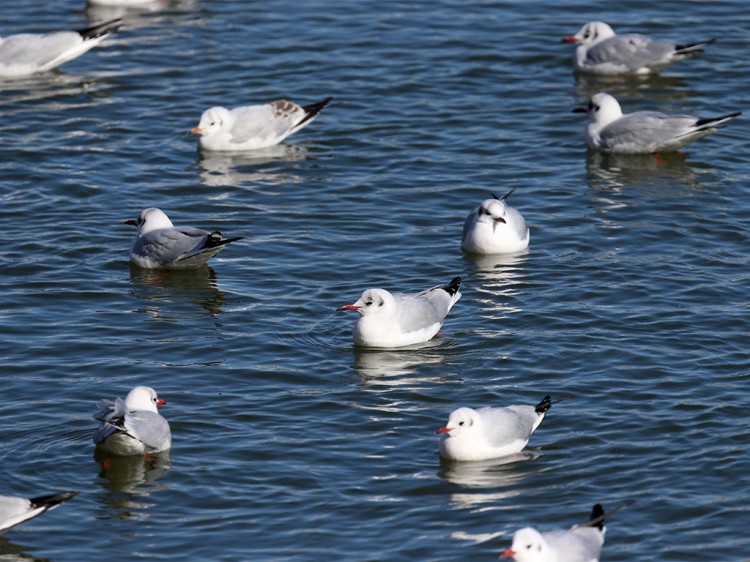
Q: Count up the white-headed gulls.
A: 9